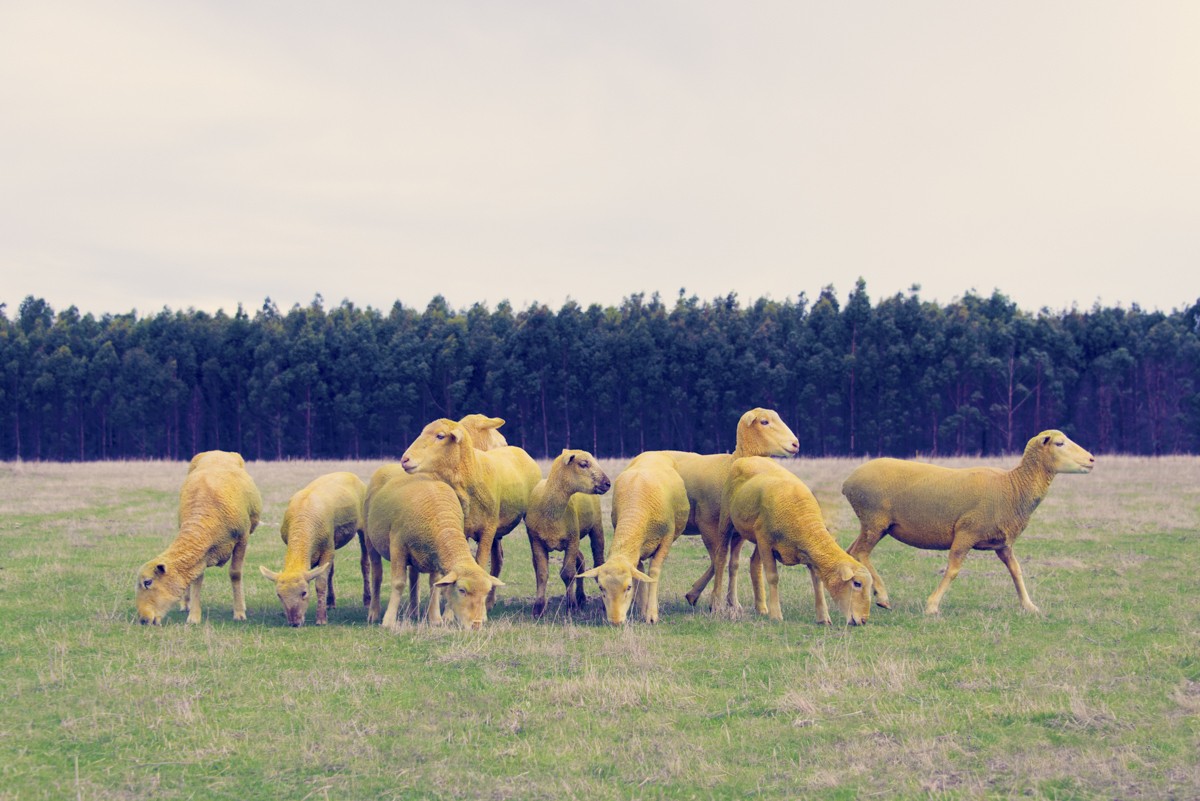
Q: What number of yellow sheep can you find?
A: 10